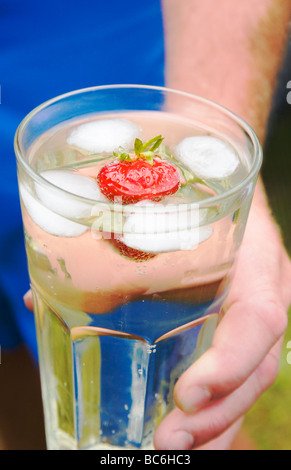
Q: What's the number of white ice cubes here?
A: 4